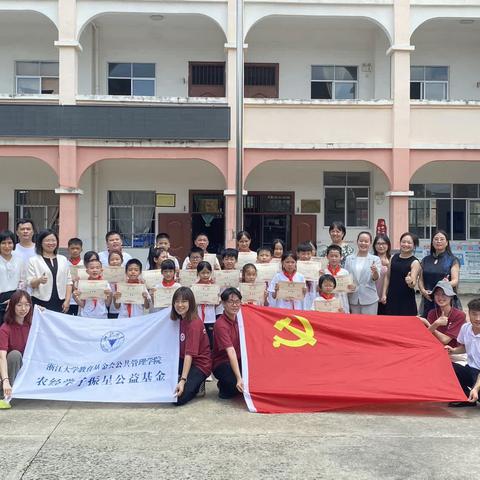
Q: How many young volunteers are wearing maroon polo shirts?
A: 4